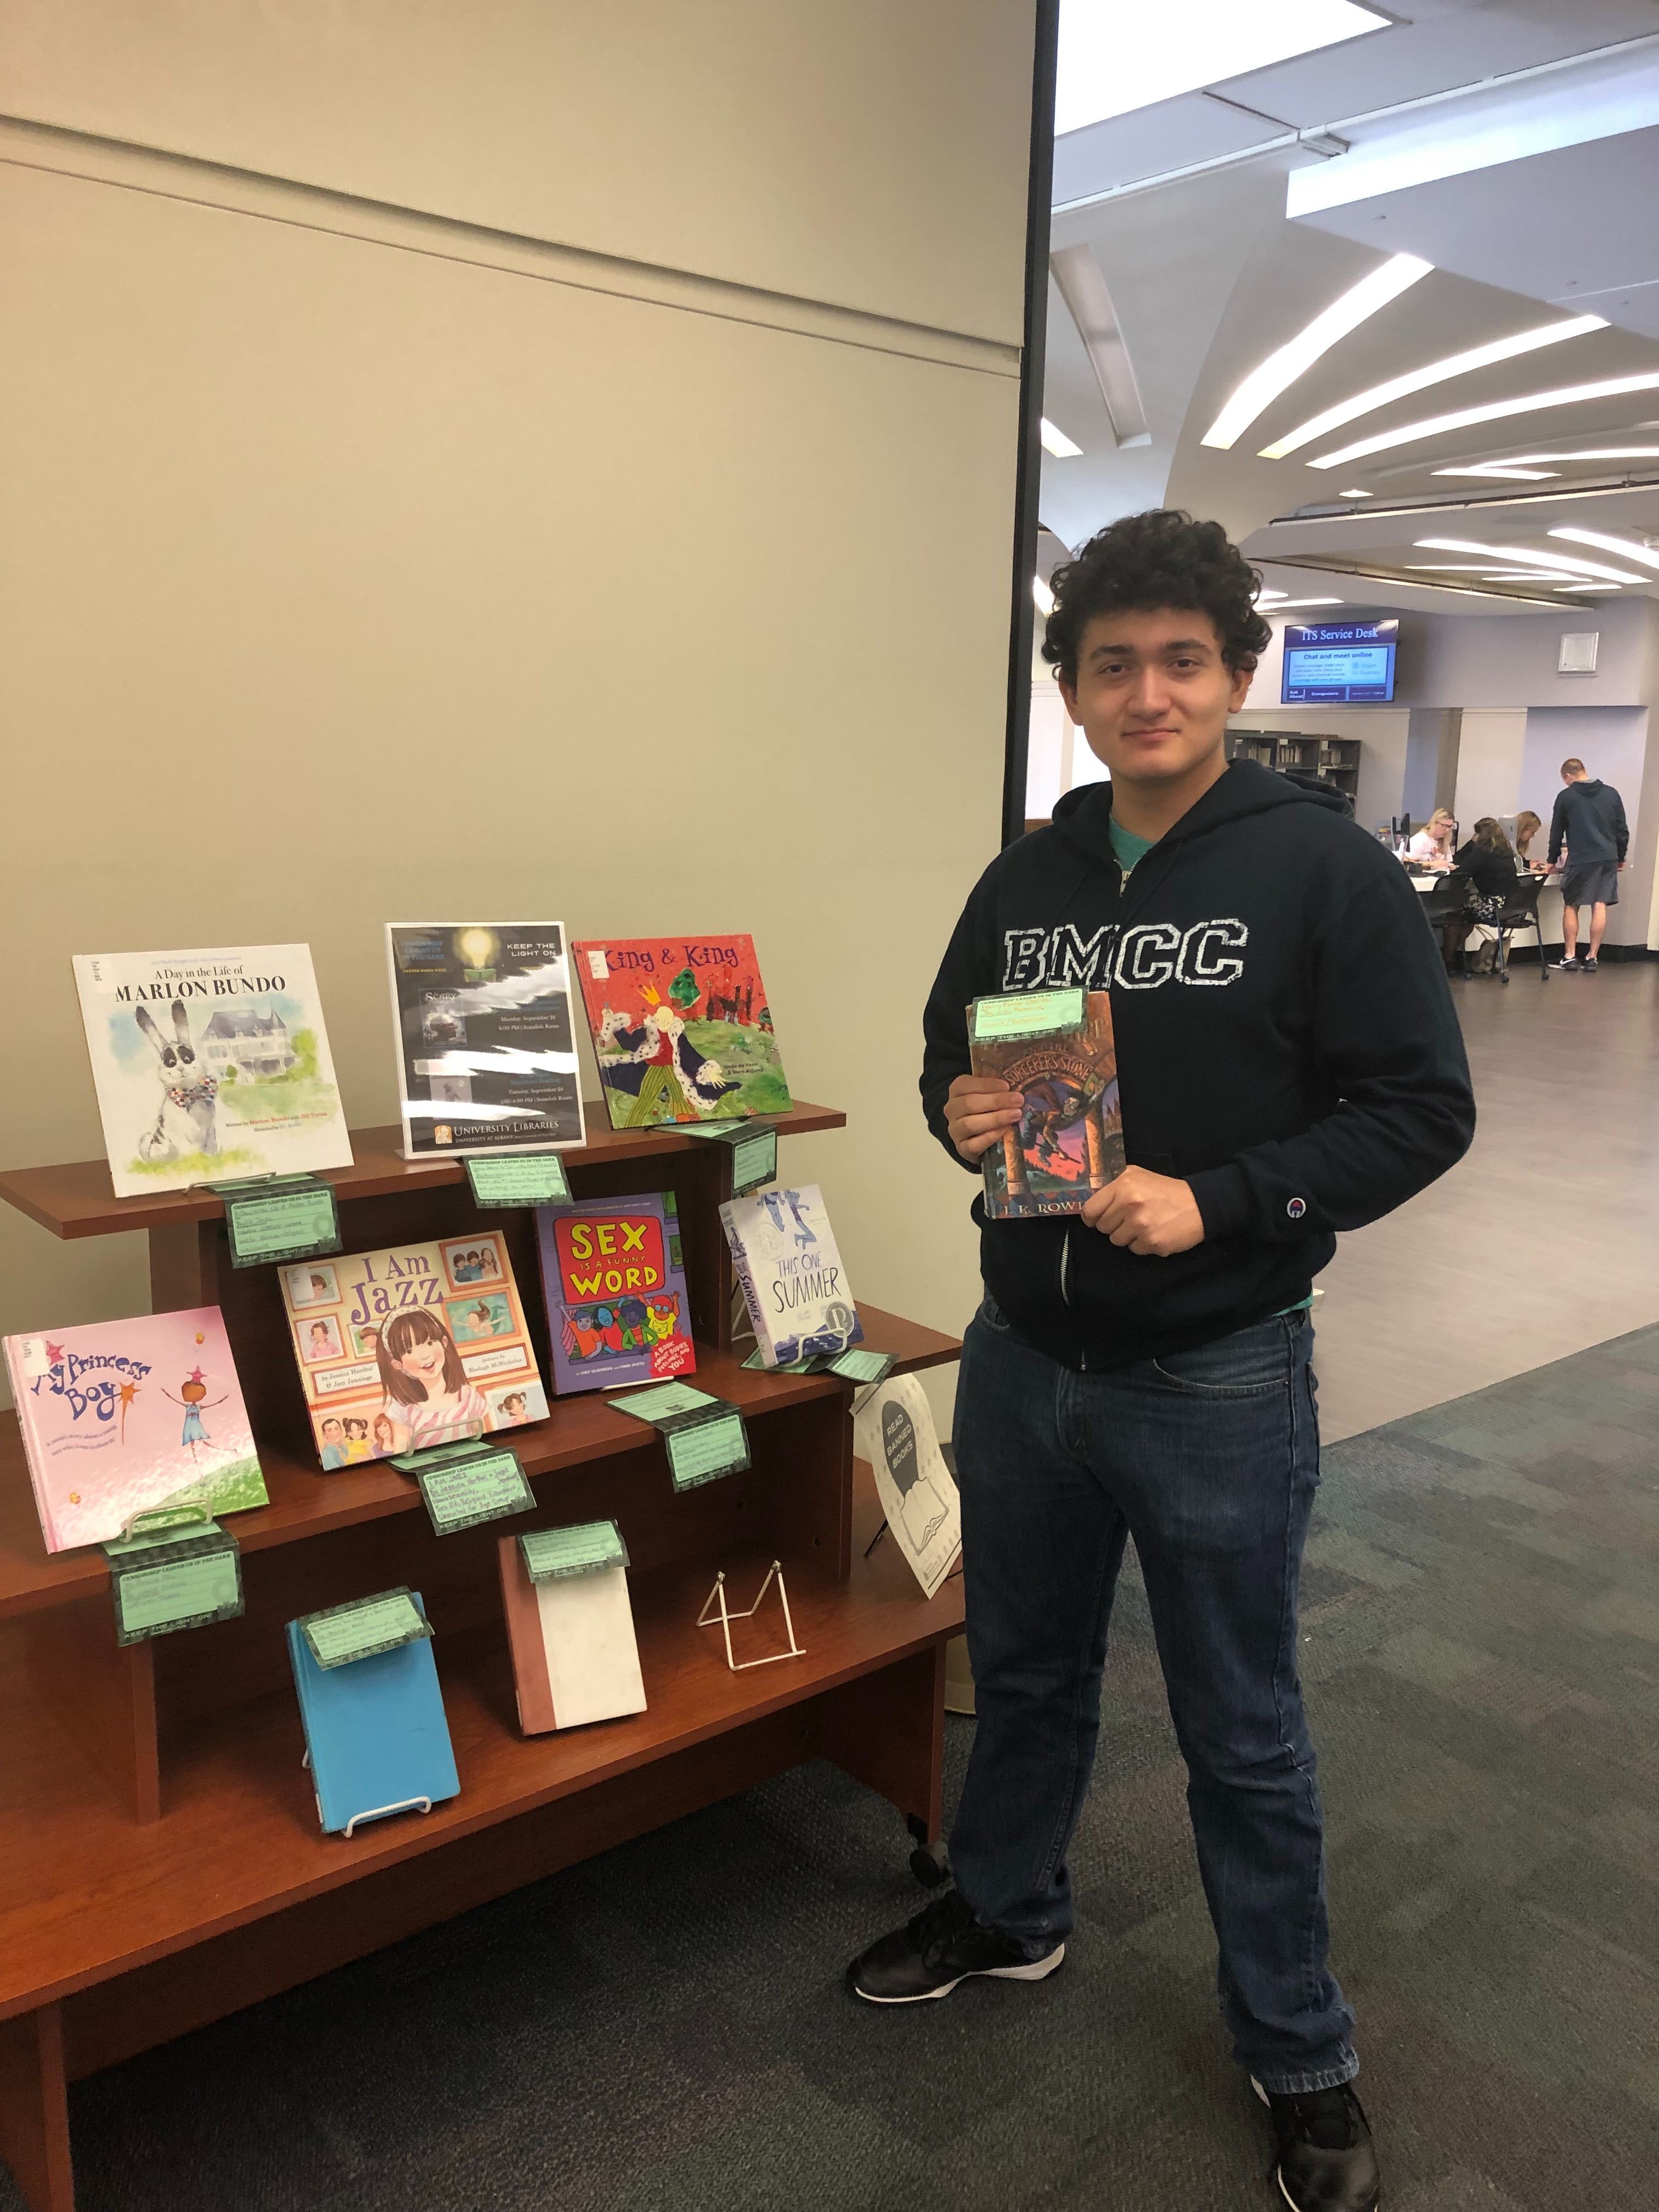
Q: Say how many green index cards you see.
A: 10